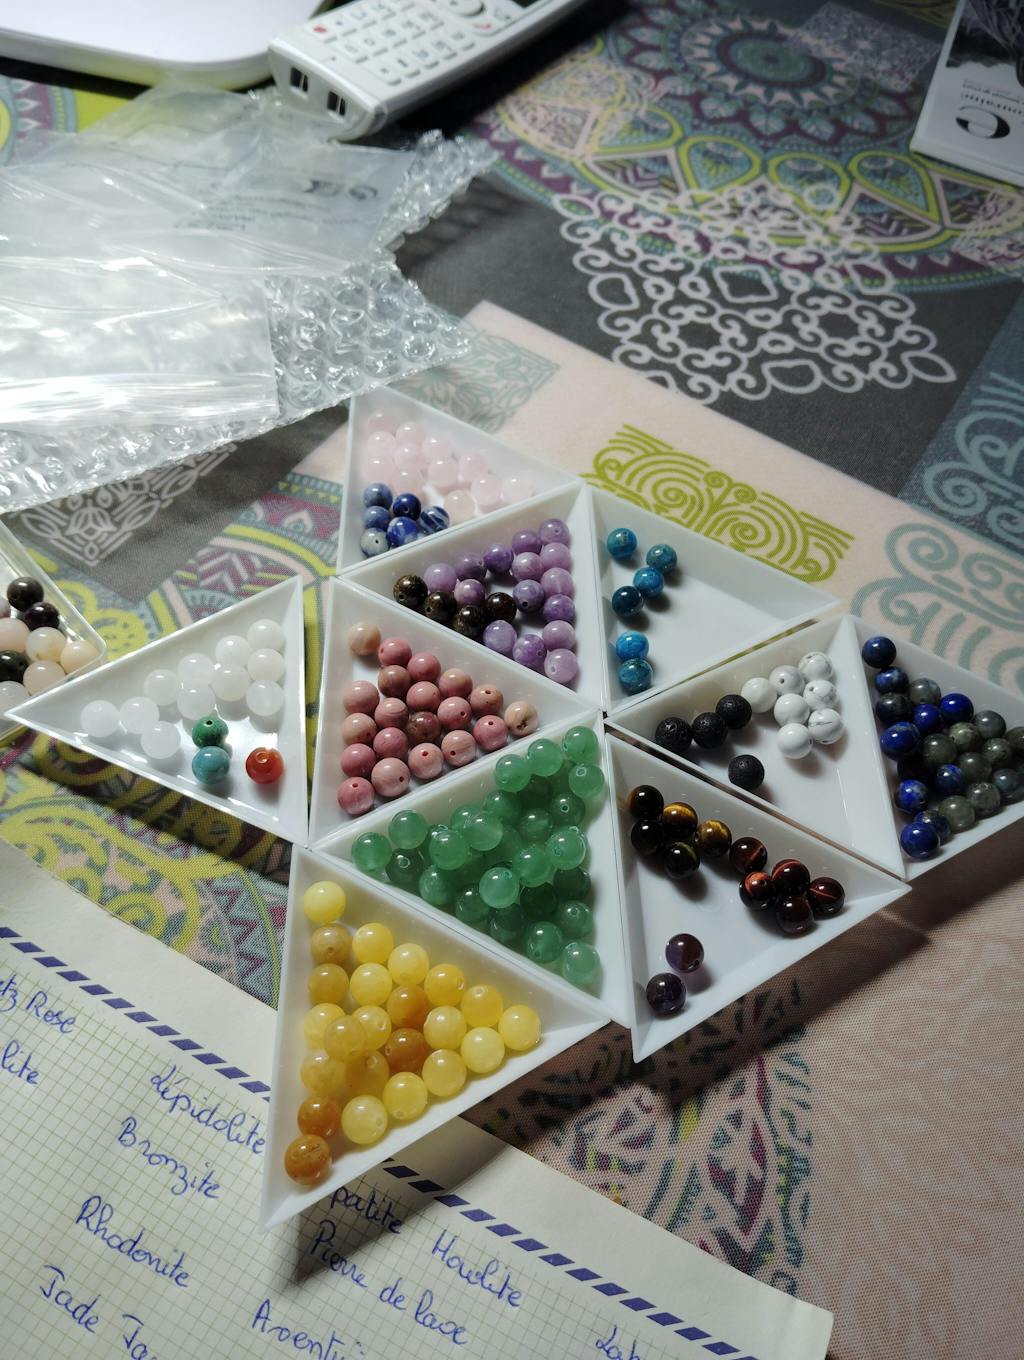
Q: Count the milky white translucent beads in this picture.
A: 11